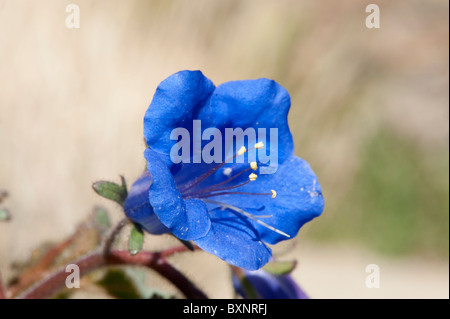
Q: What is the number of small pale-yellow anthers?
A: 5